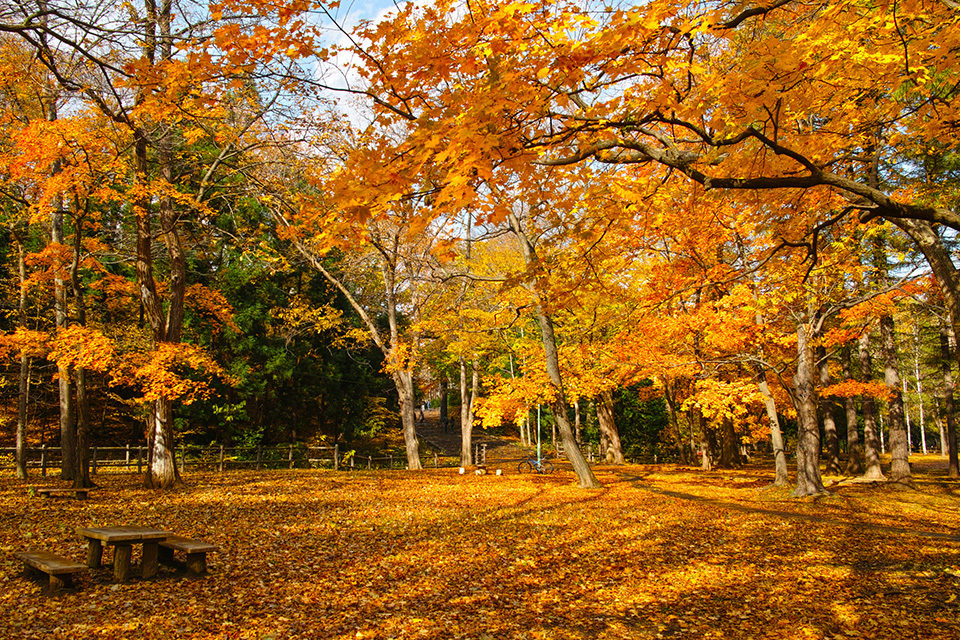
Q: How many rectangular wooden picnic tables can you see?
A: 1